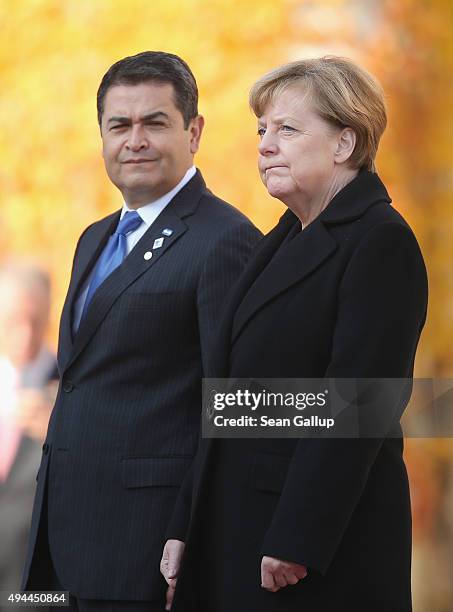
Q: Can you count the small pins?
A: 3